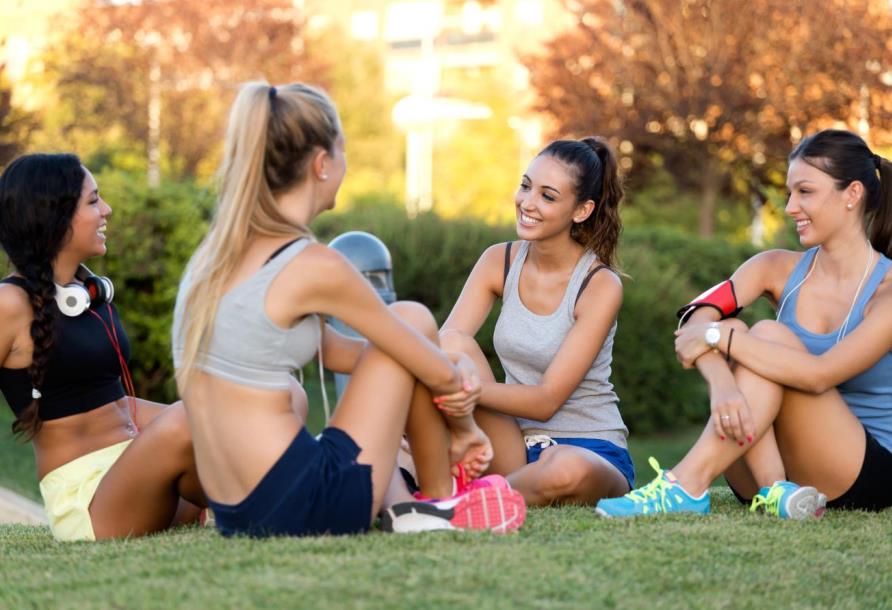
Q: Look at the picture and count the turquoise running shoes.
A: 2